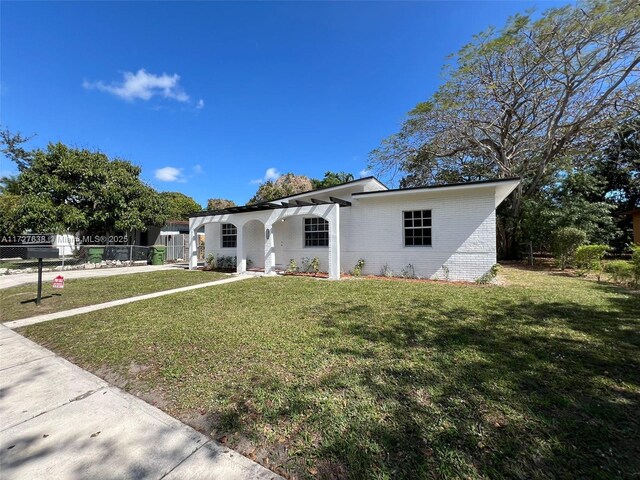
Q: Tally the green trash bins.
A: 2